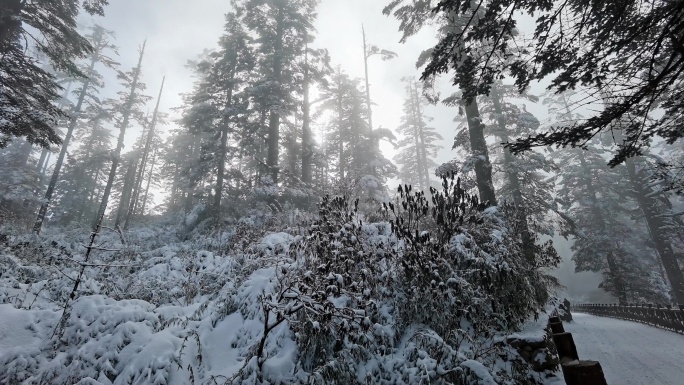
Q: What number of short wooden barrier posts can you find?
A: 4